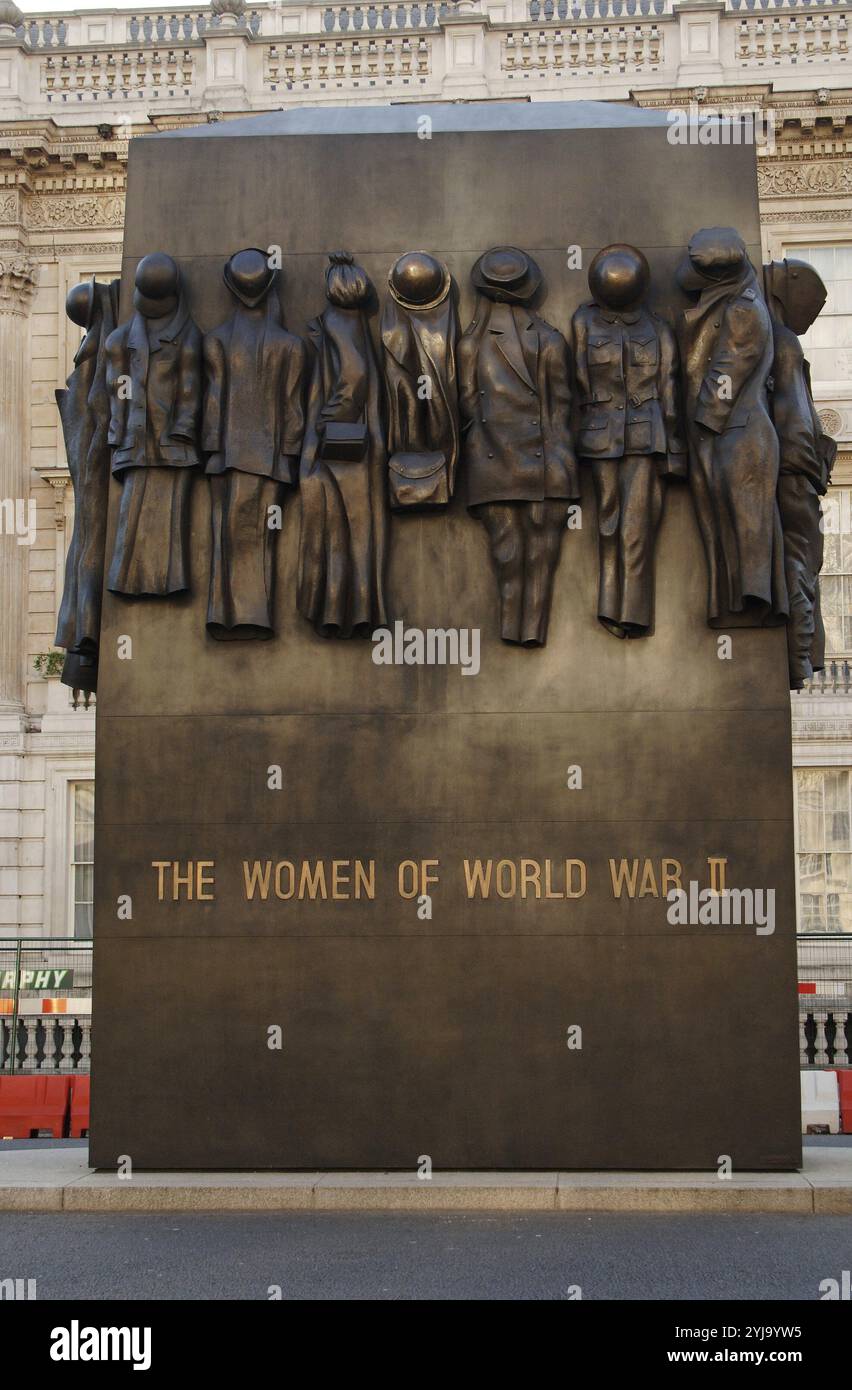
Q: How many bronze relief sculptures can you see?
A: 9